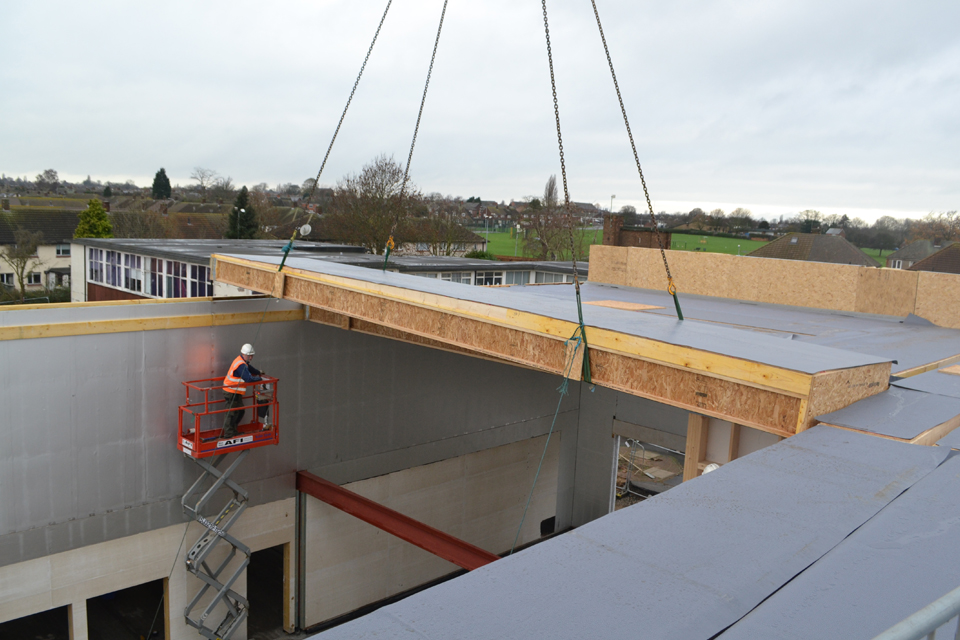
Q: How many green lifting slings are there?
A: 4